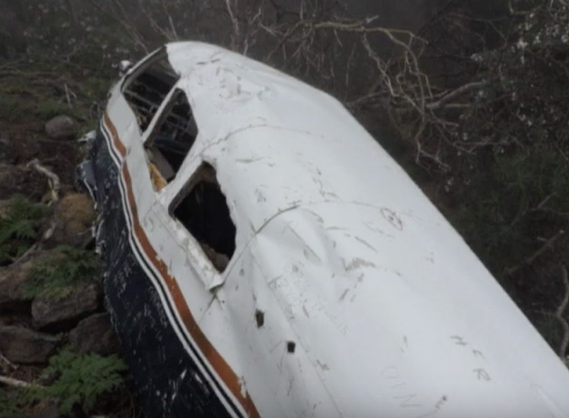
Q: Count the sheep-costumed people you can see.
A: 0